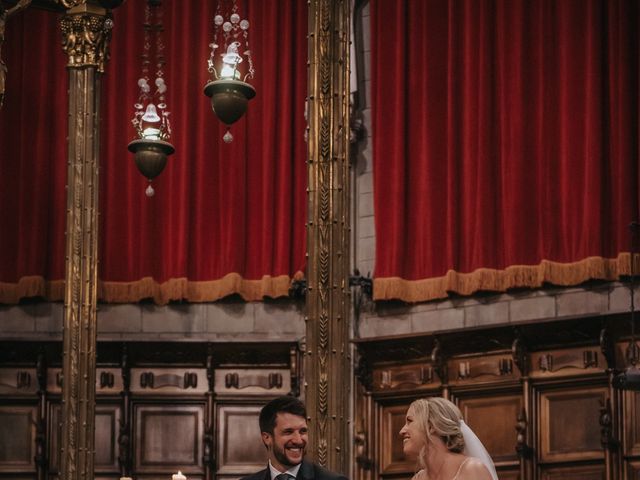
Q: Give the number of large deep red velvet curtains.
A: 2